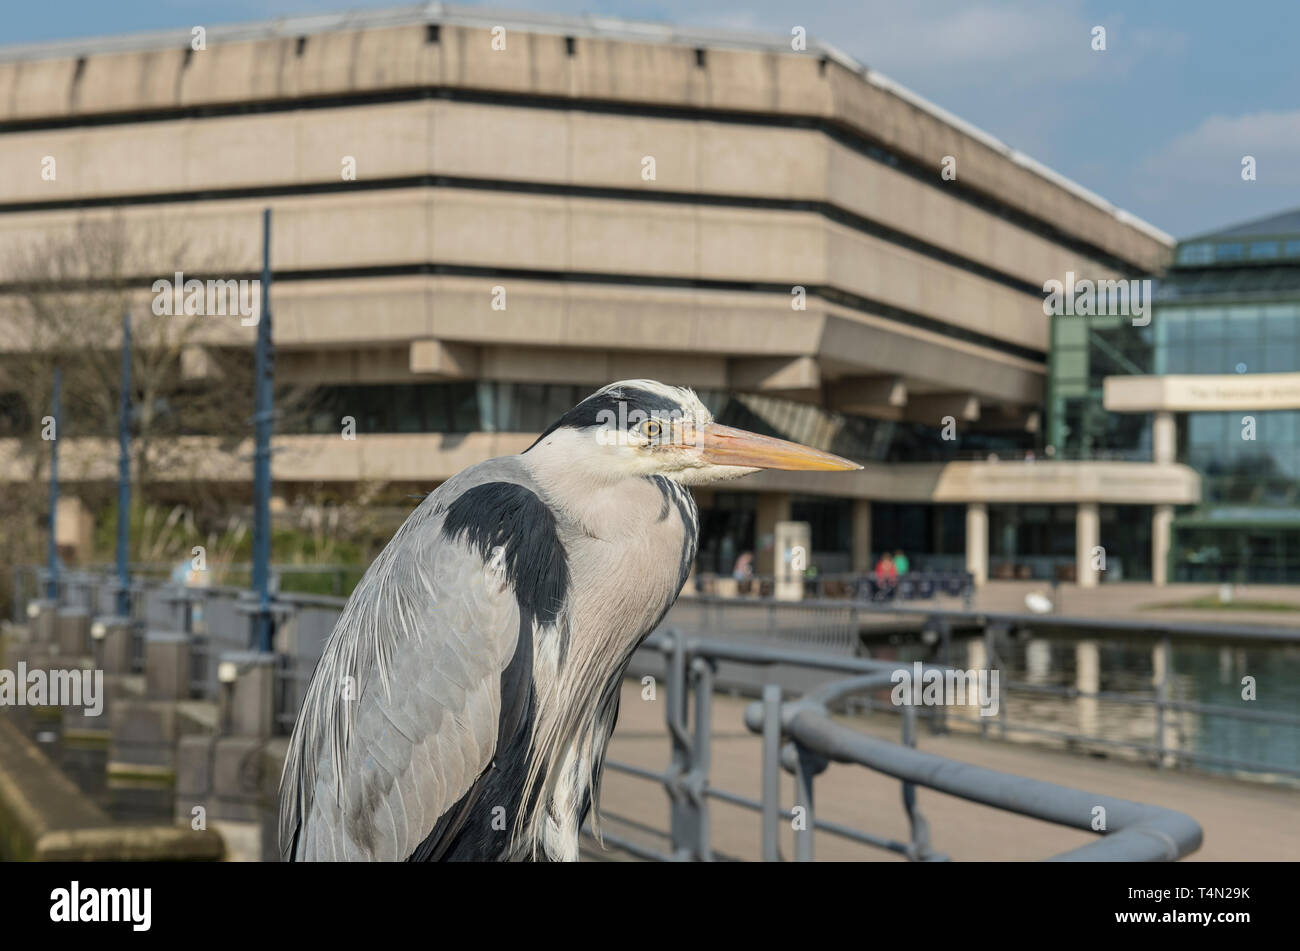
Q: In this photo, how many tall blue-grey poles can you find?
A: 3